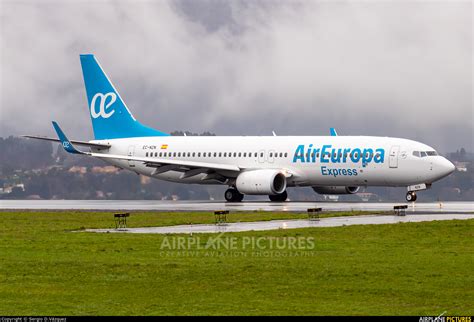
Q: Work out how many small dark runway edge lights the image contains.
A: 4